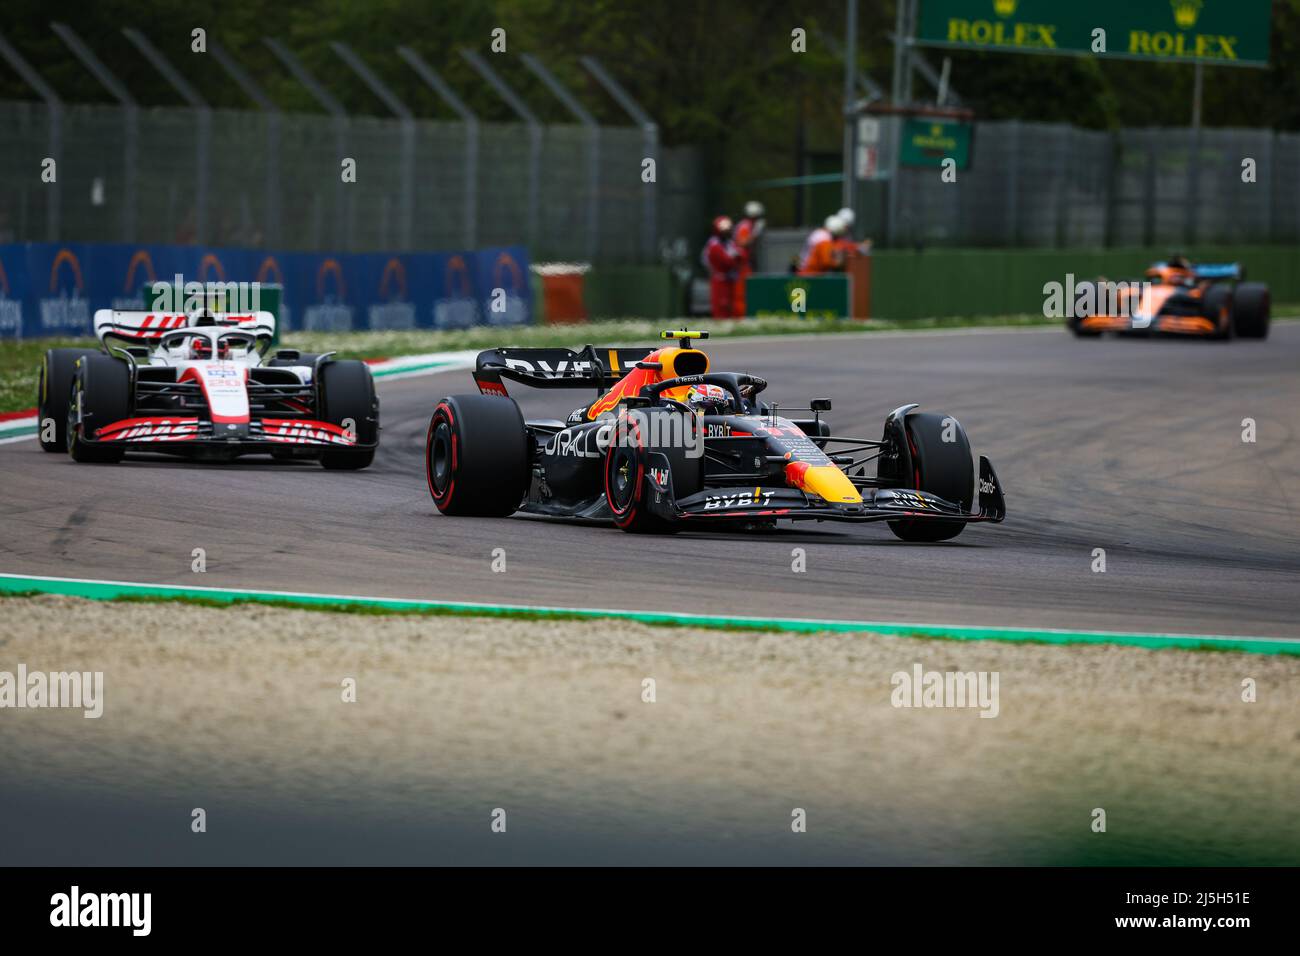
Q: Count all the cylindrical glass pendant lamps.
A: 0